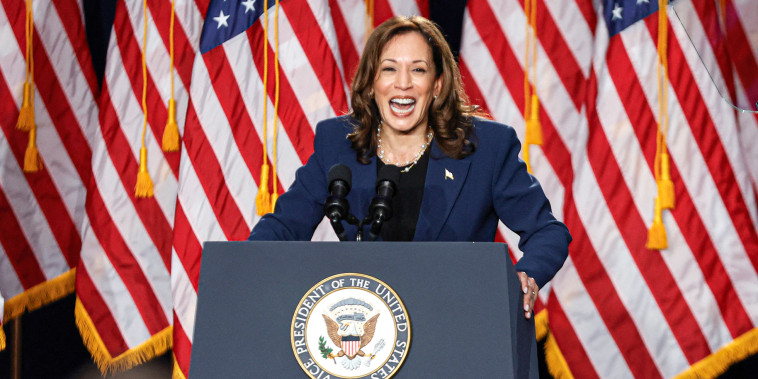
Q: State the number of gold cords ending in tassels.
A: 10